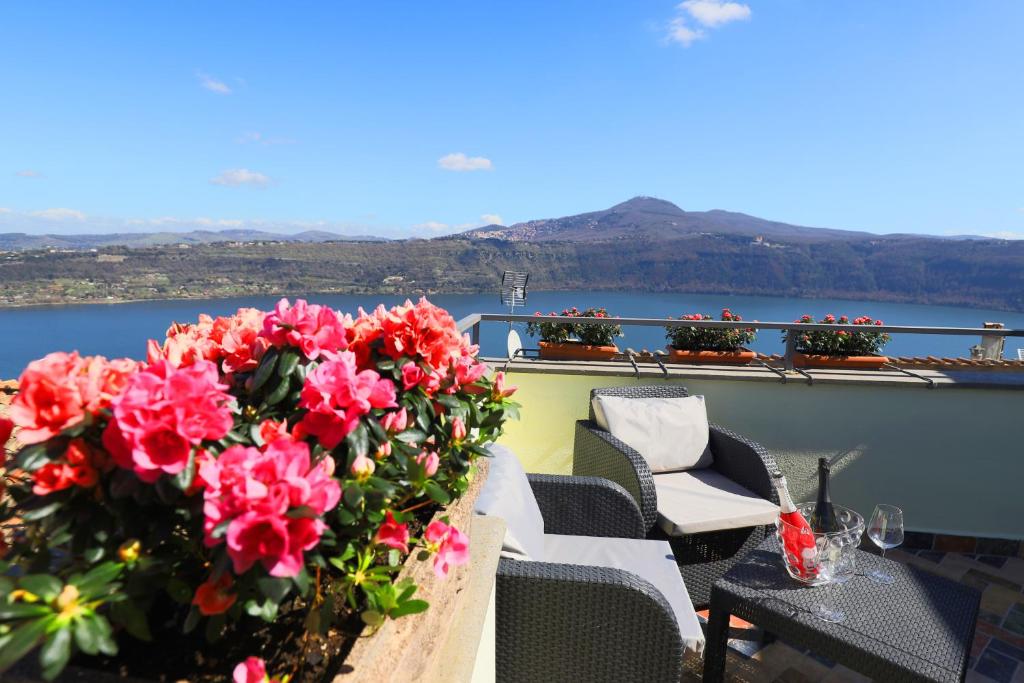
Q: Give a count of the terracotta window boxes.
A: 3